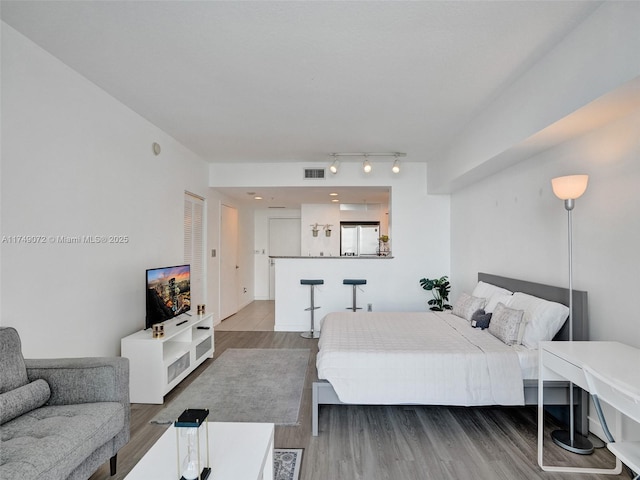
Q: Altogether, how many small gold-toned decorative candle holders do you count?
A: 2